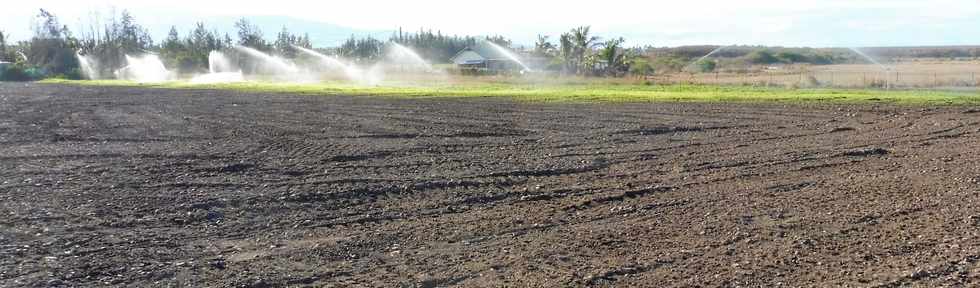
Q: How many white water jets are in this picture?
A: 9